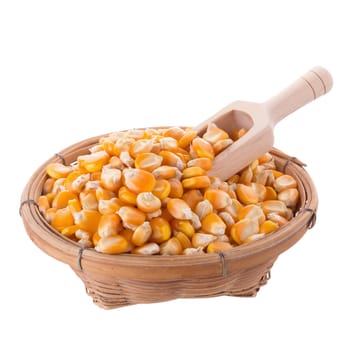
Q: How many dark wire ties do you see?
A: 6